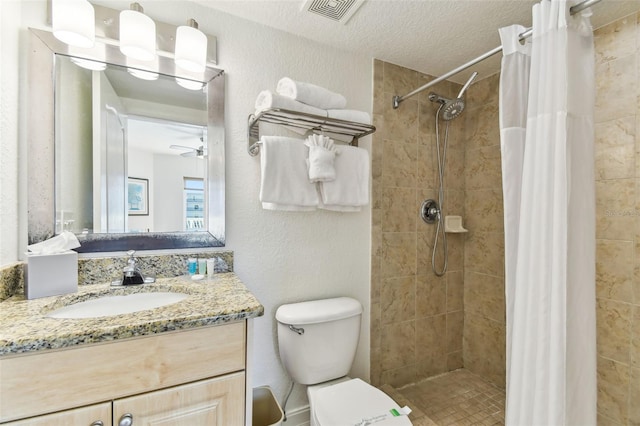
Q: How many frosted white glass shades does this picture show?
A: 3